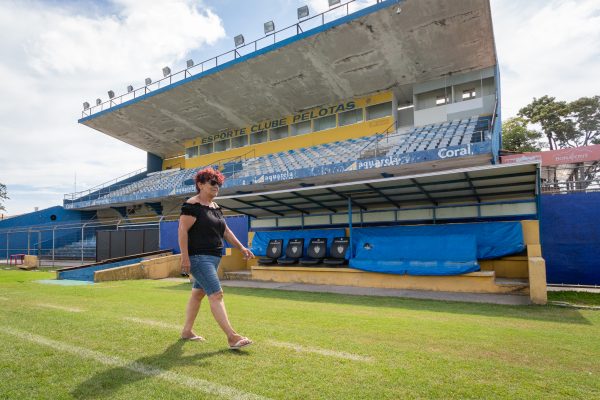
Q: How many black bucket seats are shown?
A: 4